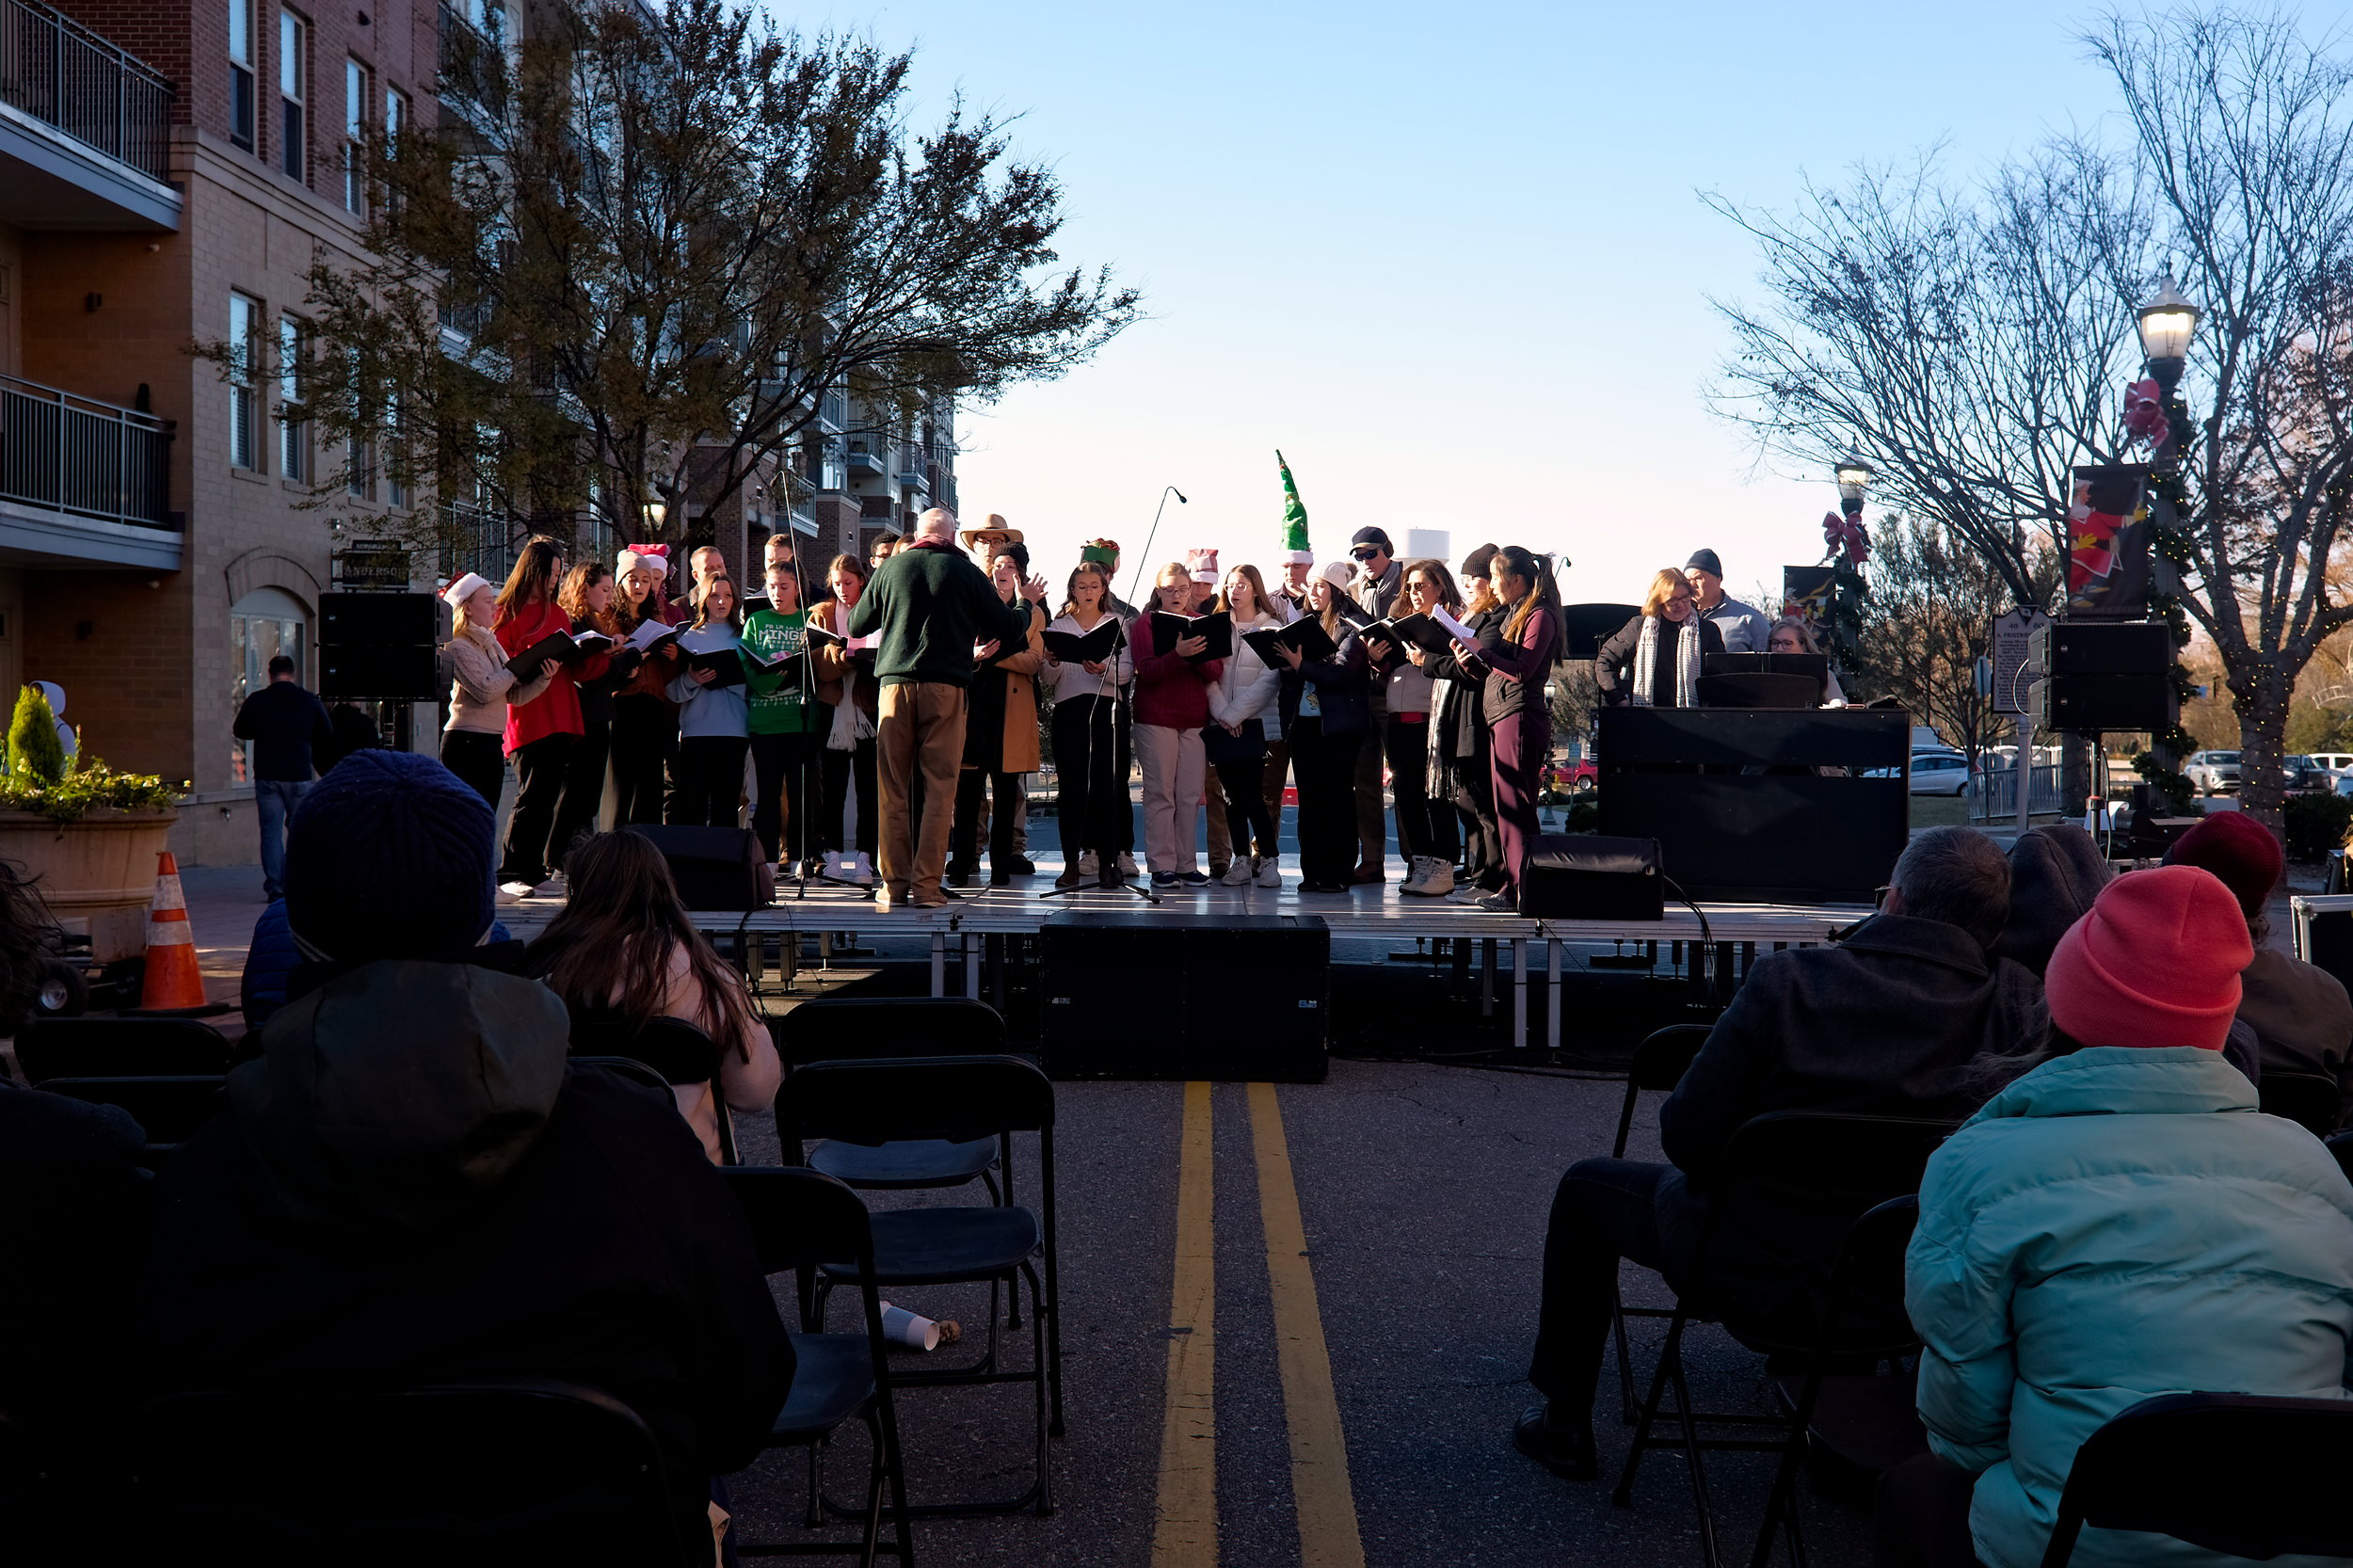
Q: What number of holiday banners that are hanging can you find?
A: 2